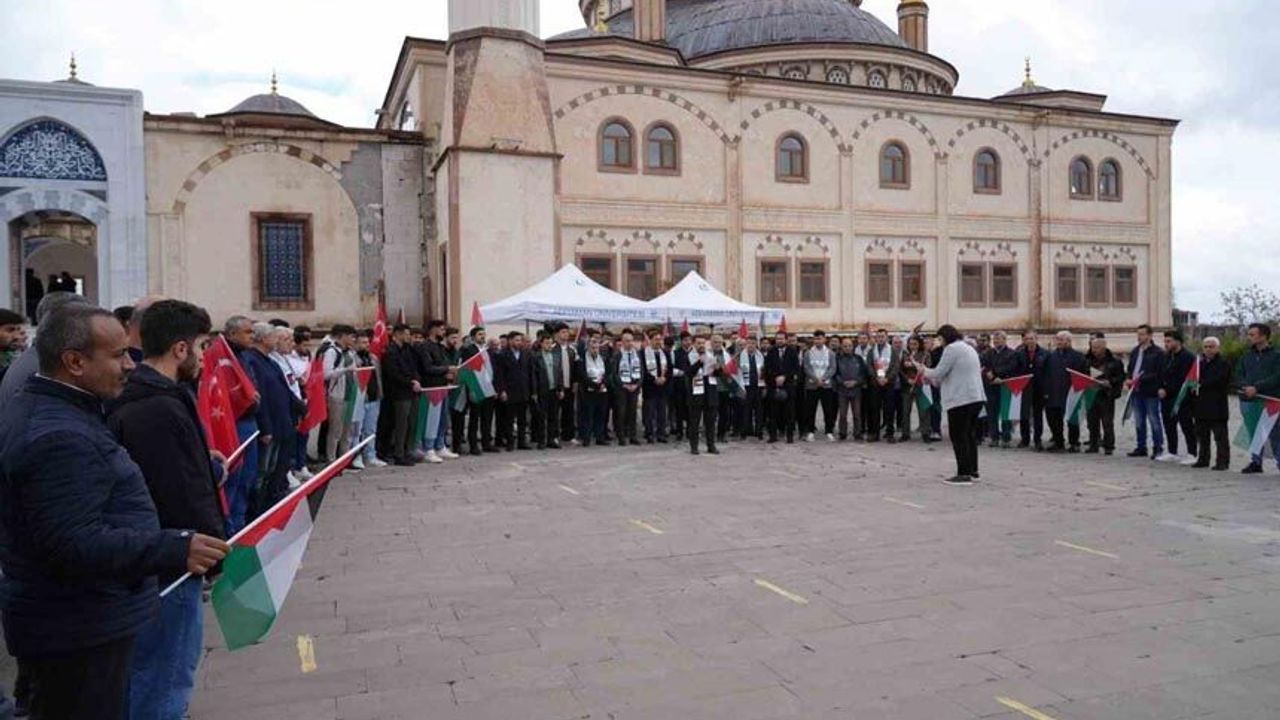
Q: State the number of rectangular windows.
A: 13